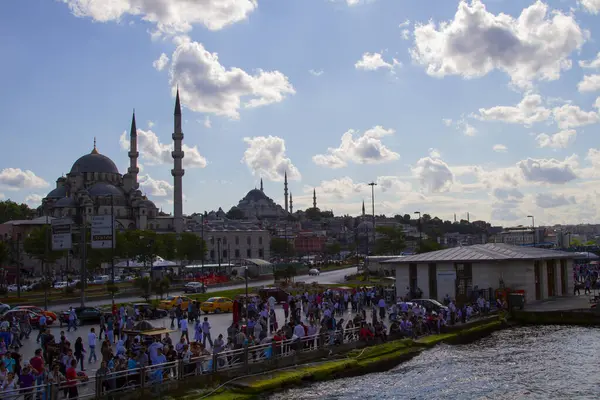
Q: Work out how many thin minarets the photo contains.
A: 7